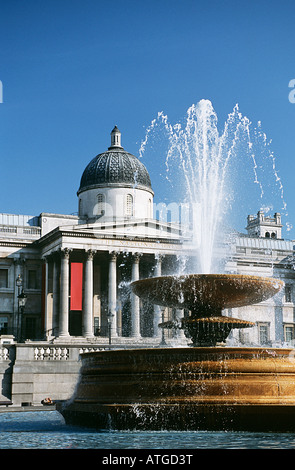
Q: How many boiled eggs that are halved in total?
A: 0